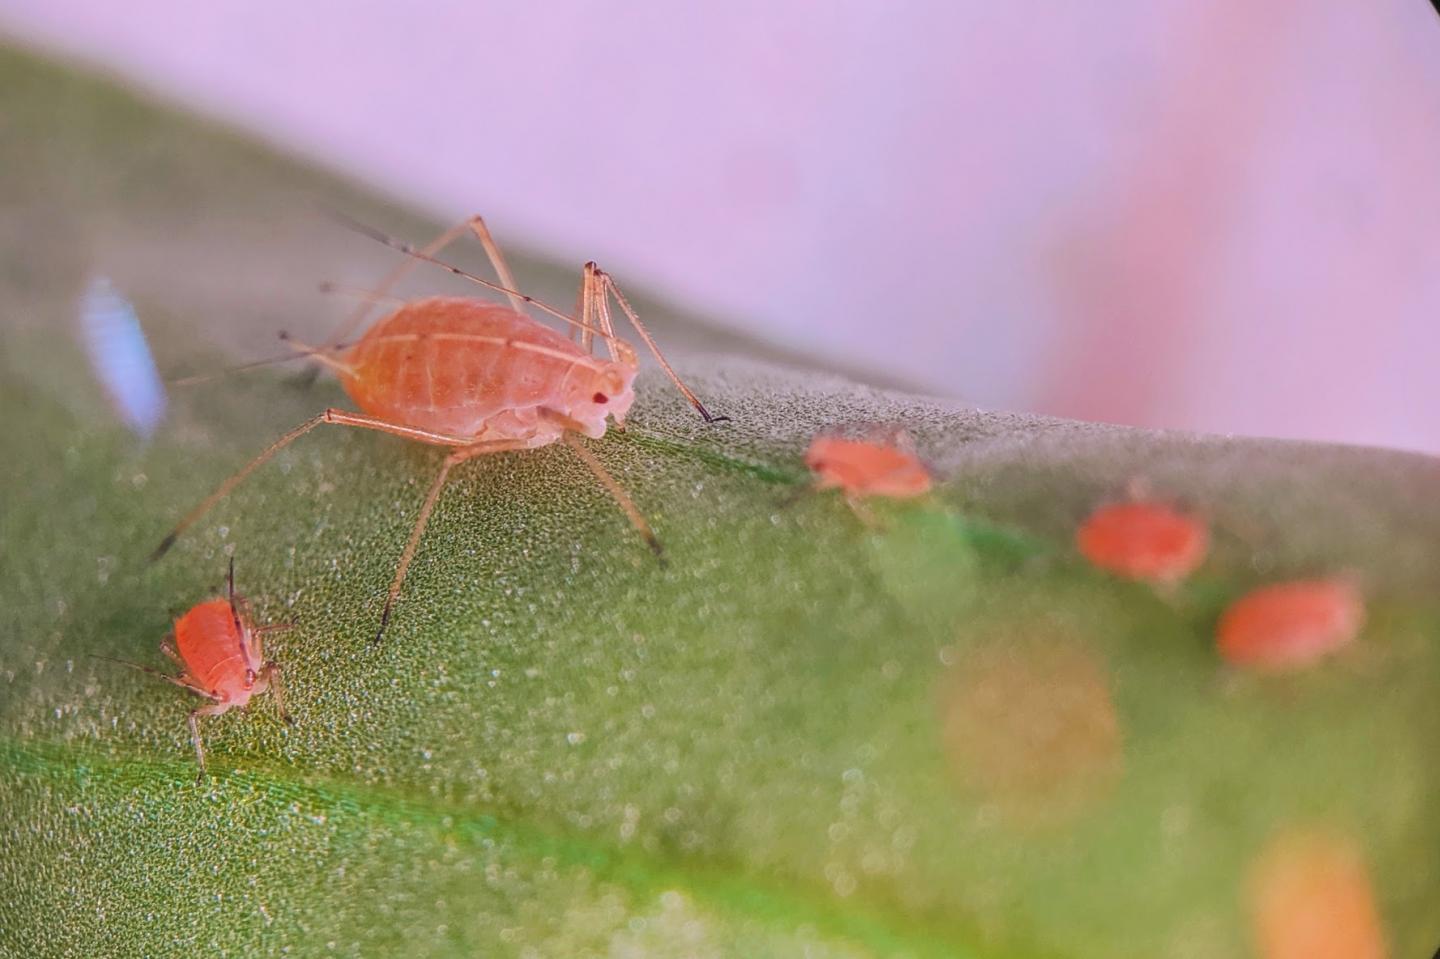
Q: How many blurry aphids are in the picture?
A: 3